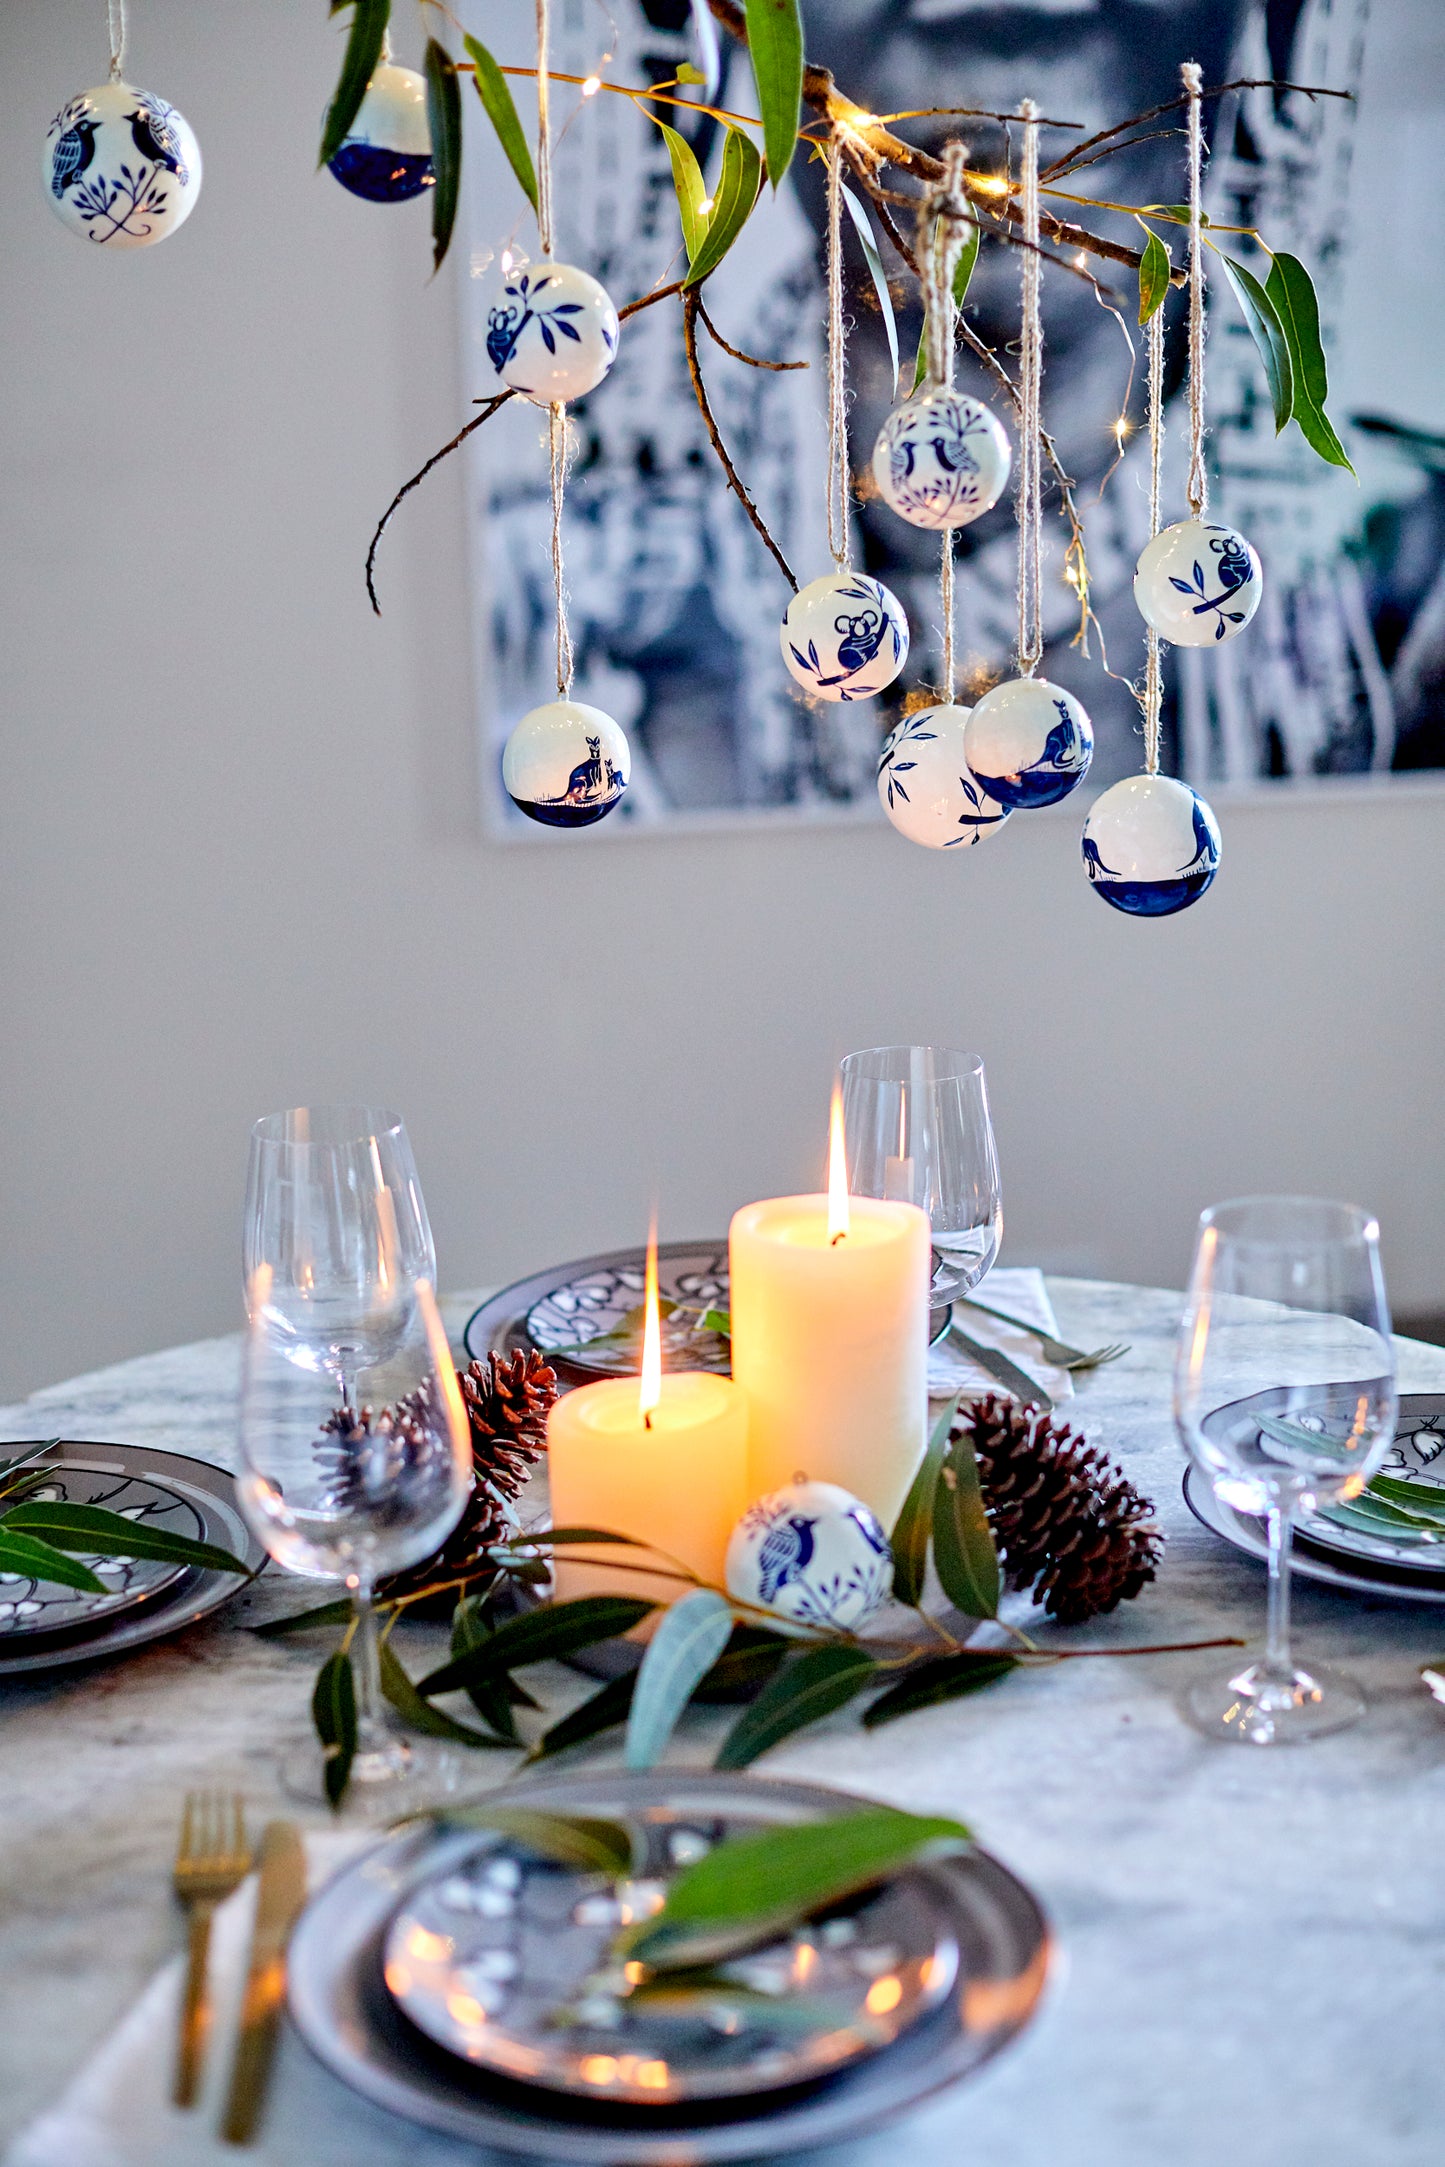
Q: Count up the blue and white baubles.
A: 11